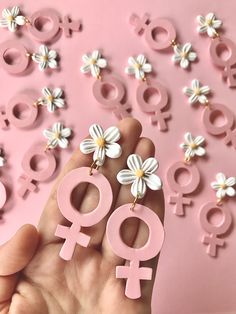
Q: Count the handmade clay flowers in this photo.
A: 13